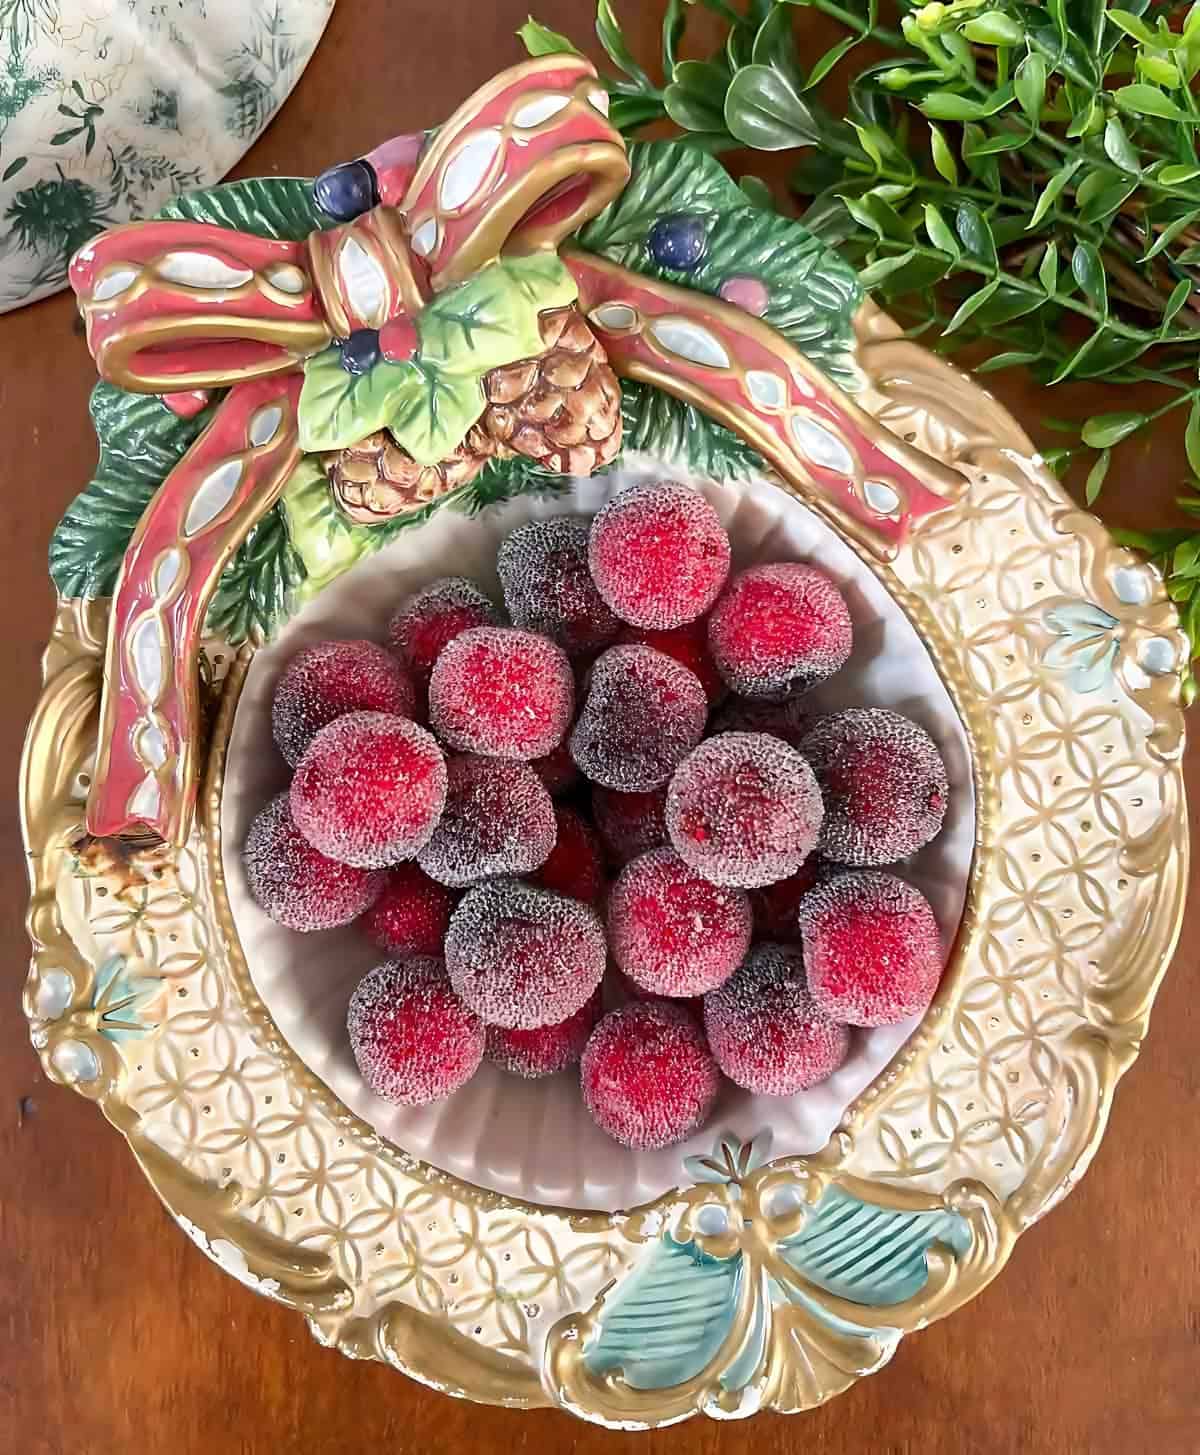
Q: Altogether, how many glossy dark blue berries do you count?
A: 3